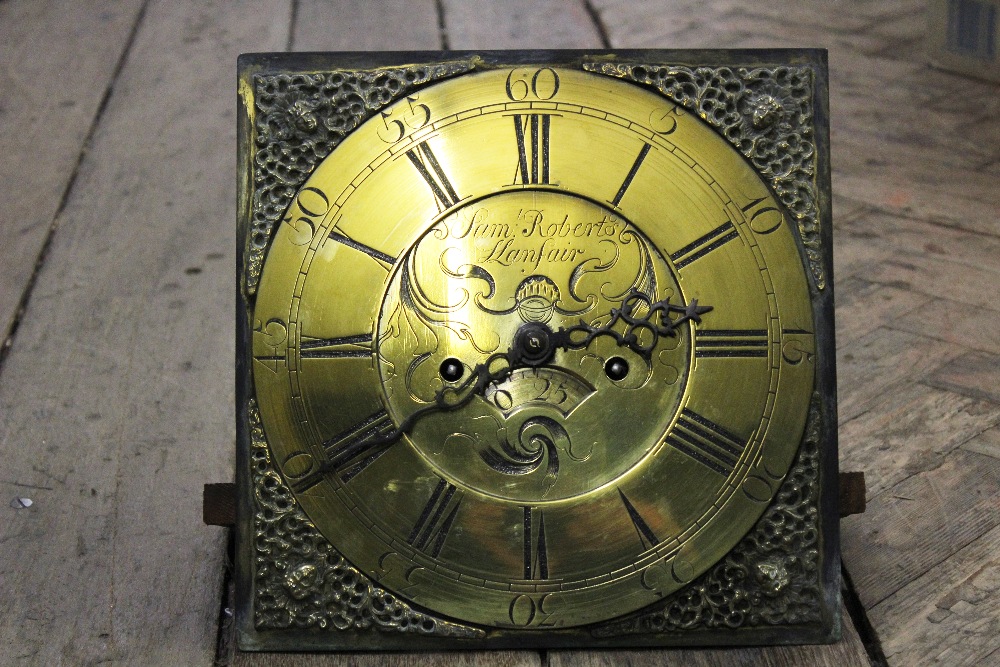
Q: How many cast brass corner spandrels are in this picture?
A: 4